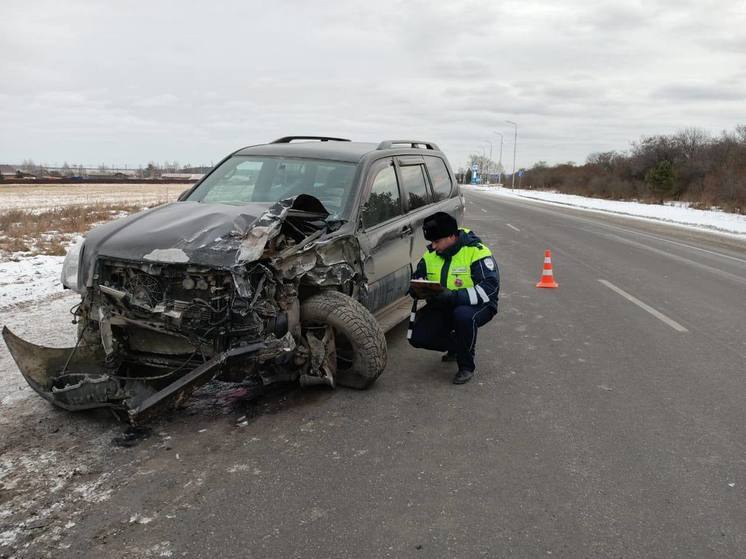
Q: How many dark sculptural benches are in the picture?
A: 0